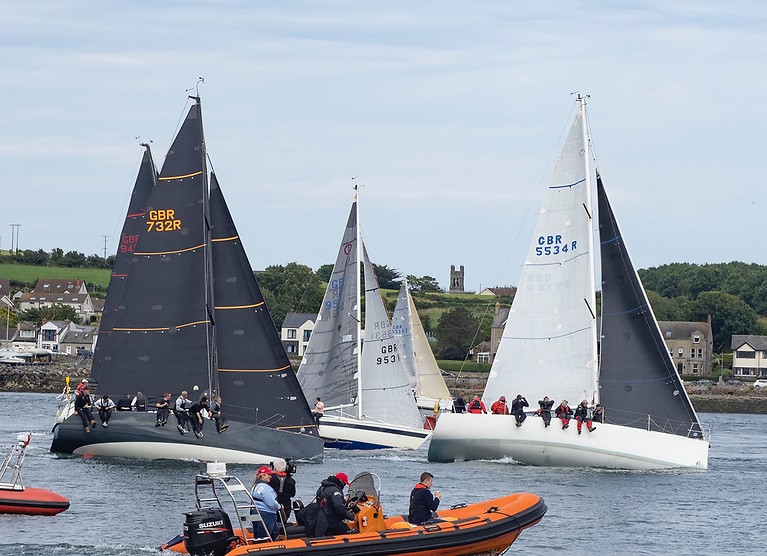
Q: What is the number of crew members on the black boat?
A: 9